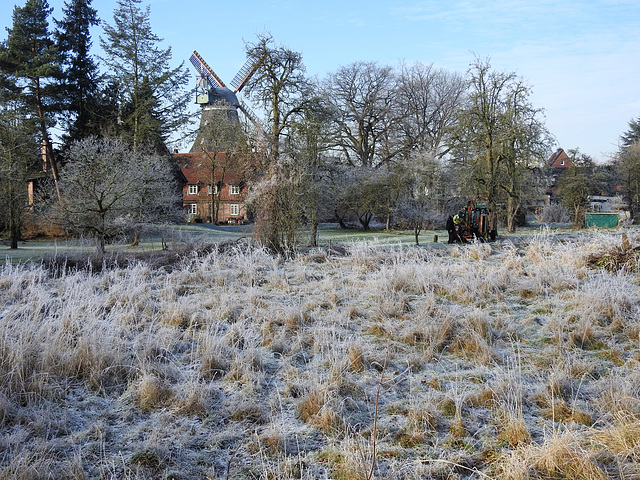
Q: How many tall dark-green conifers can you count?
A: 3